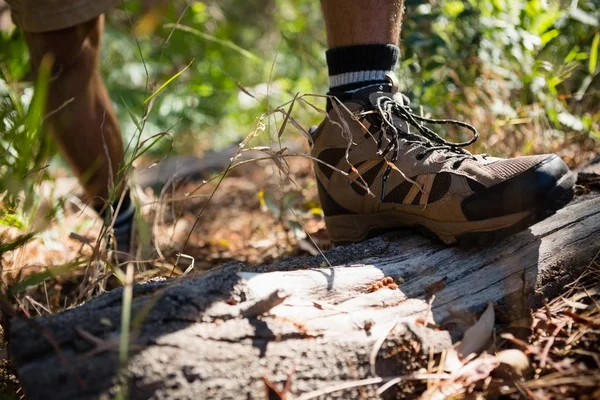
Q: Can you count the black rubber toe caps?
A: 1